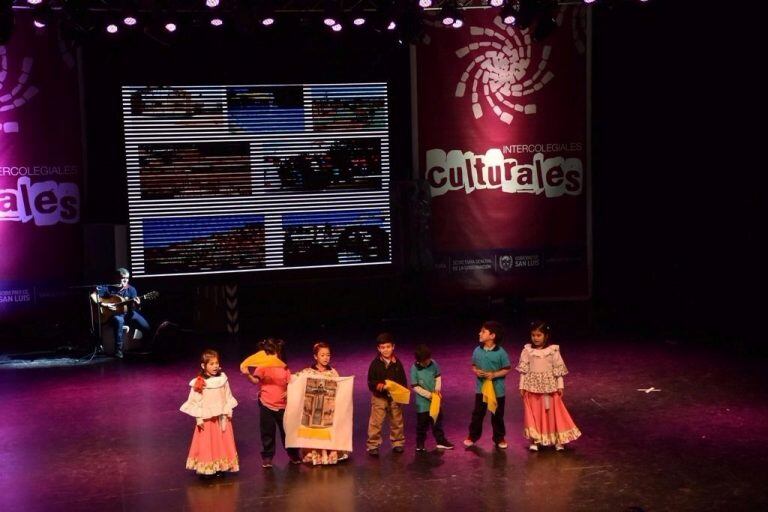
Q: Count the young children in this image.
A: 7